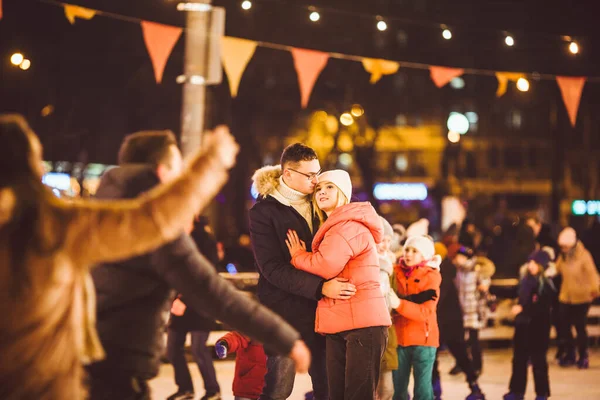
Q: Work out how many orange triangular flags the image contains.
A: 4